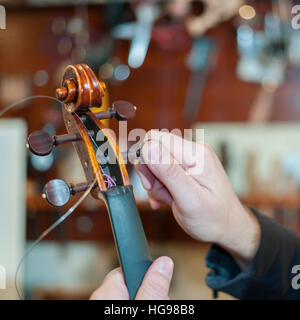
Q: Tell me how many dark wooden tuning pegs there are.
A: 4